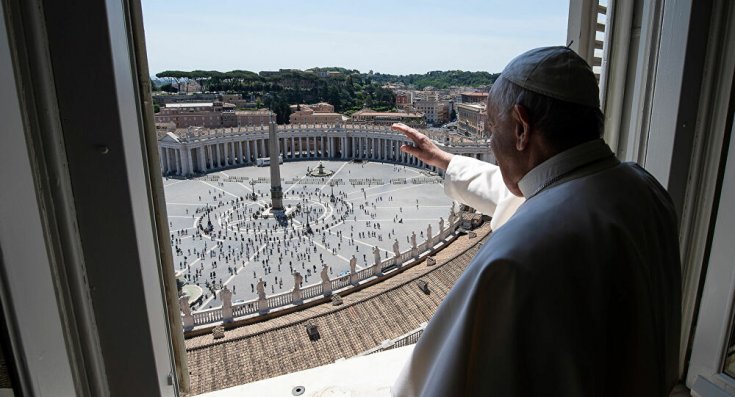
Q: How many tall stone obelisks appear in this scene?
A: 1